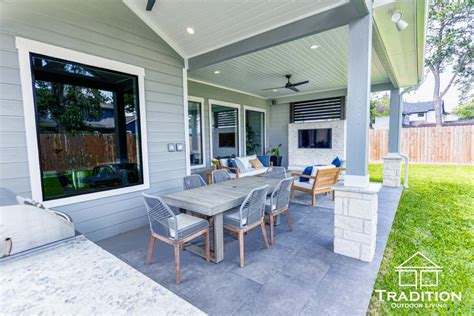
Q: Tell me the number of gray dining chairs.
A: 6